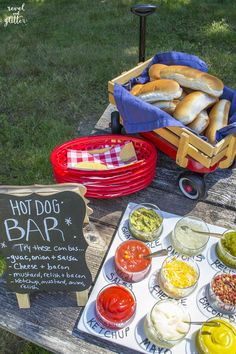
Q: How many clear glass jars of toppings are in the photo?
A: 9